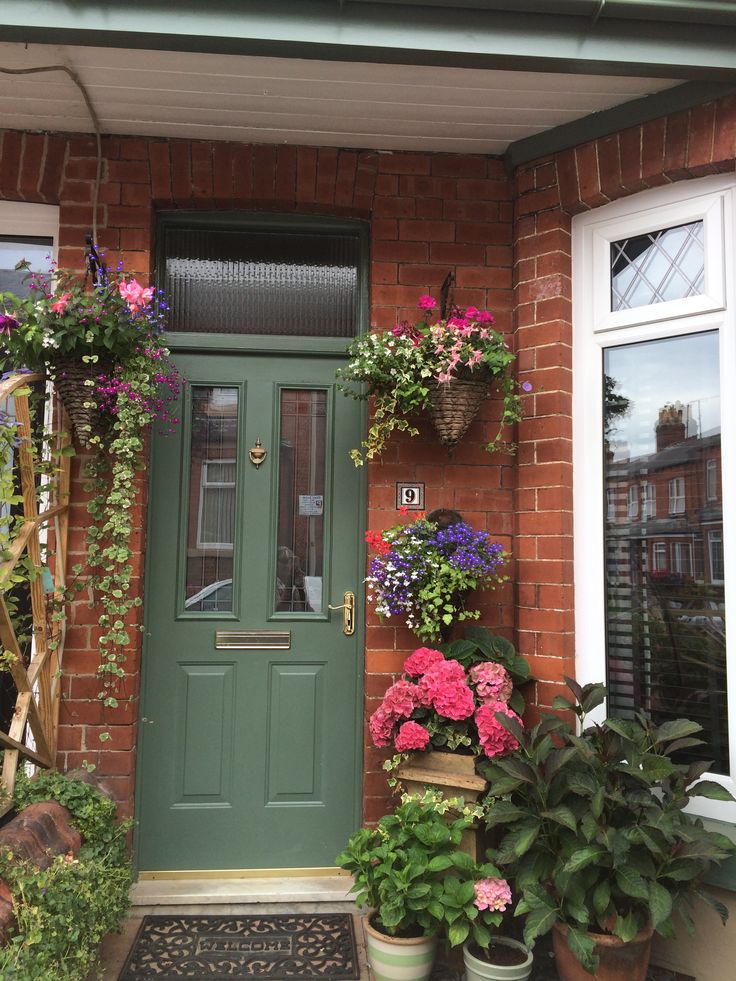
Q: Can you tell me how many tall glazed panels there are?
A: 2